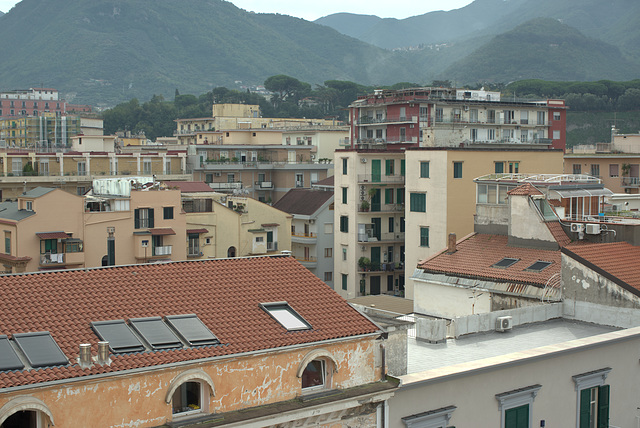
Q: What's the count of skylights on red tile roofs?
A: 8